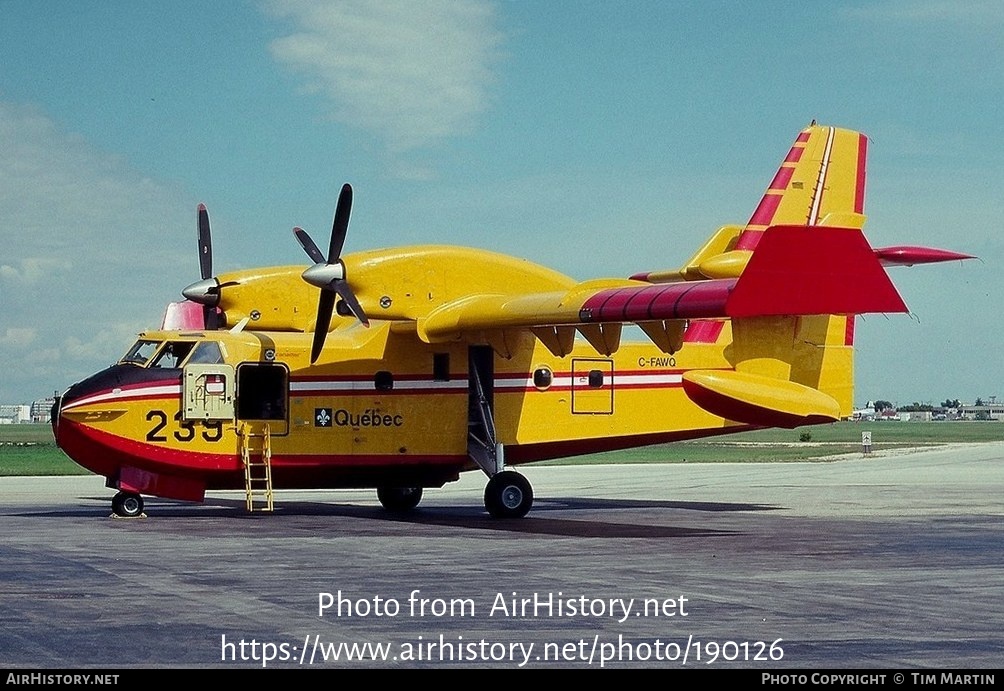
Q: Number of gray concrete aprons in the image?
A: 1